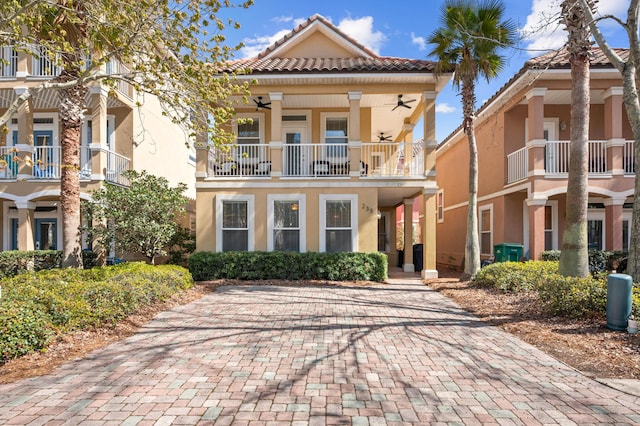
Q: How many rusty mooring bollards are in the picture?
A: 0